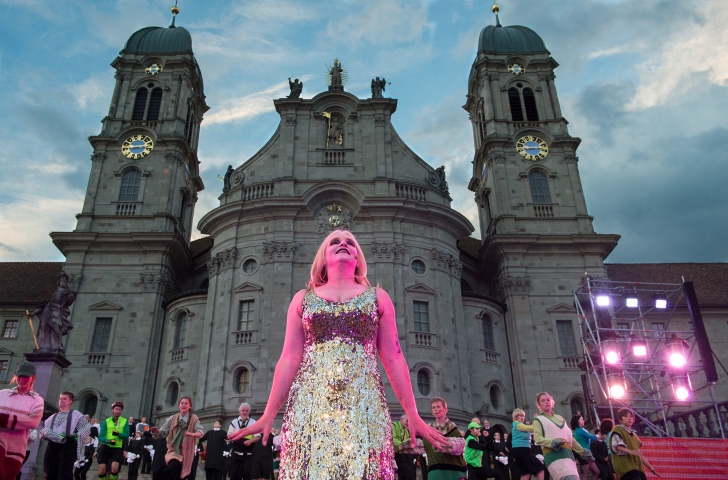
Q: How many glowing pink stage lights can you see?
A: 5